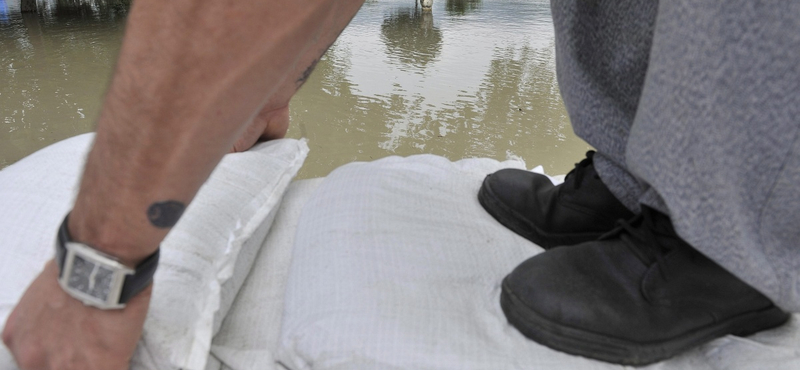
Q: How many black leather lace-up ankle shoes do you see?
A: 2